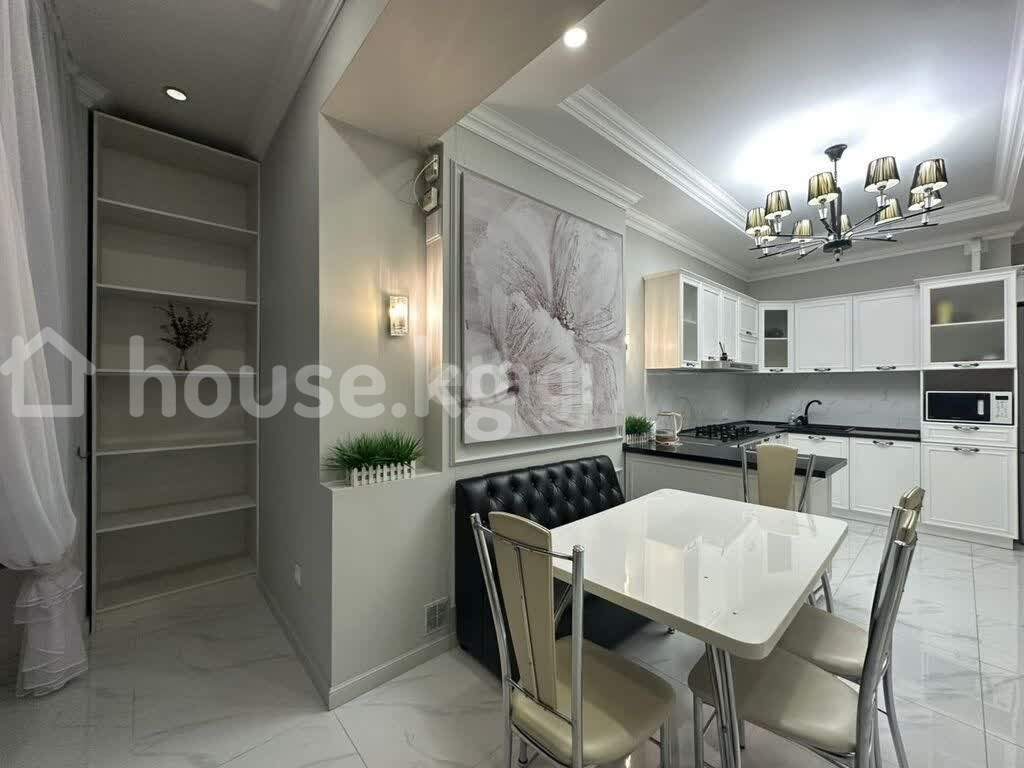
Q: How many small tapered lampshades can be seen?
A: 10